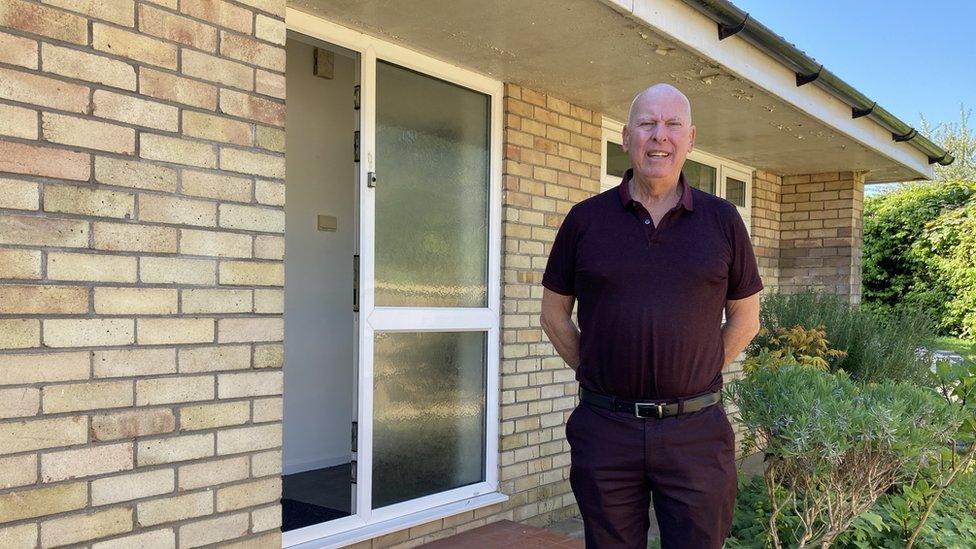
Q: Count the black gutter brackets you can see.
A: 5